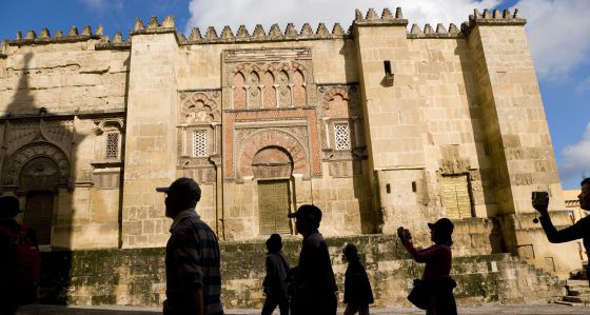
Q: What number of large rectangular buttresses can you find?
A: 3